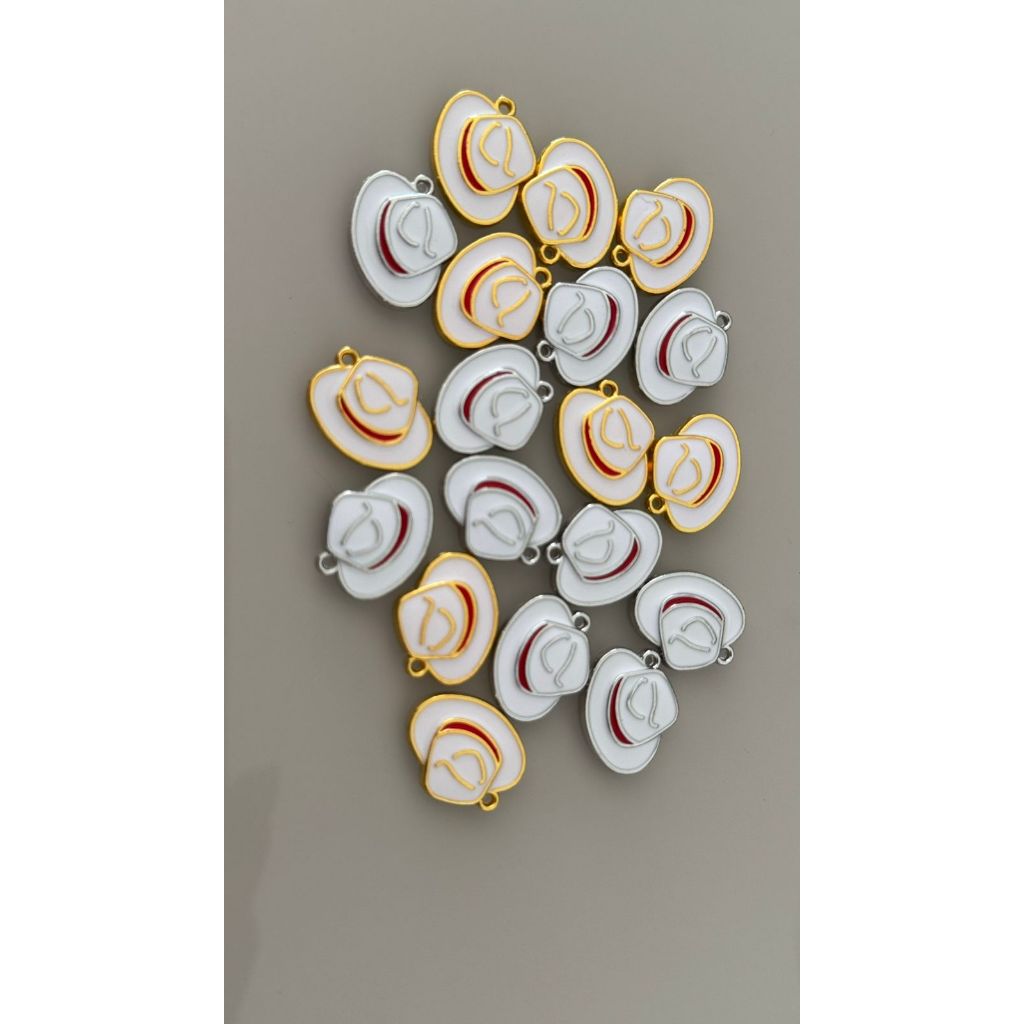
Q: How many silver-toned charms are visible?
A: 10